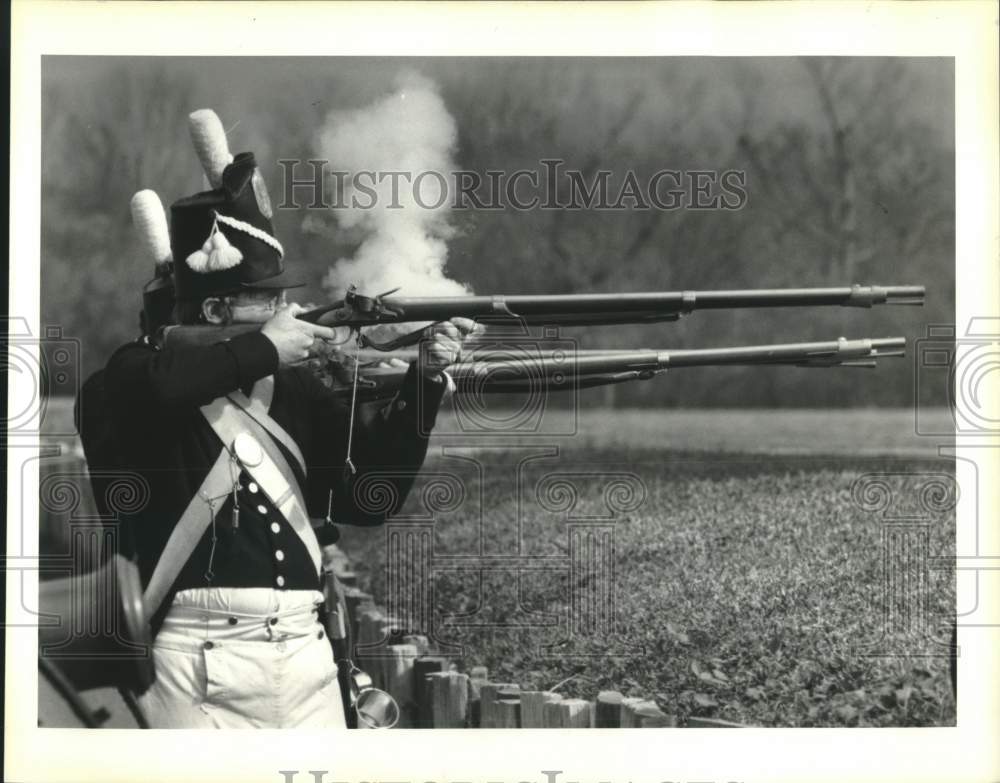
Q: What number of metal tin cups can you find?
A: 1